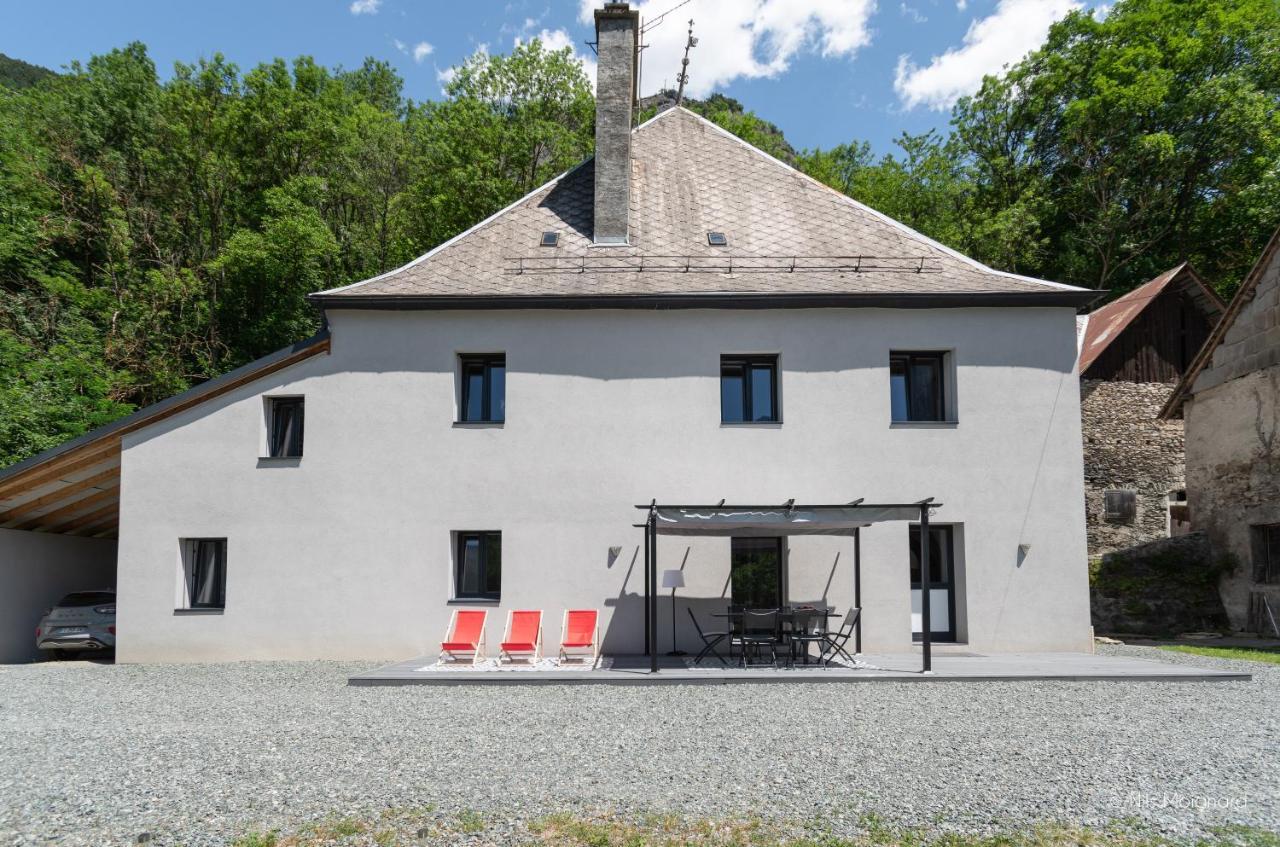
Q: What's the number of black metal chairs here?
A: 6